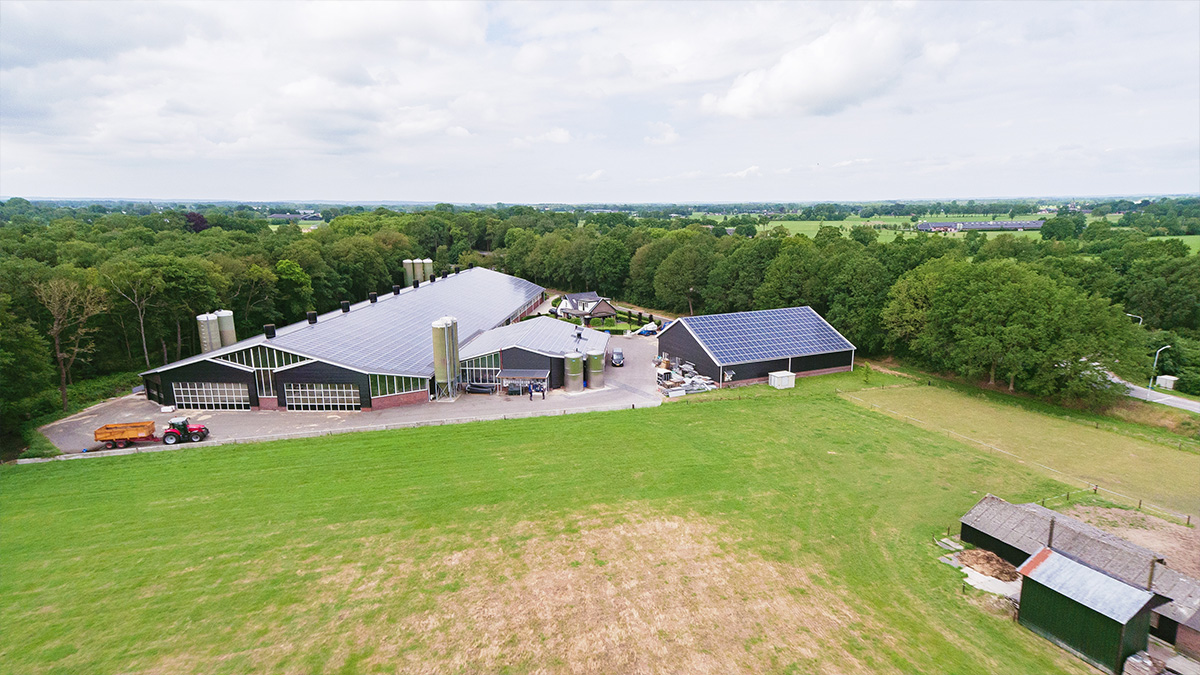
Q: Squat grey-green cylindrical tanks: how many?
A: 2